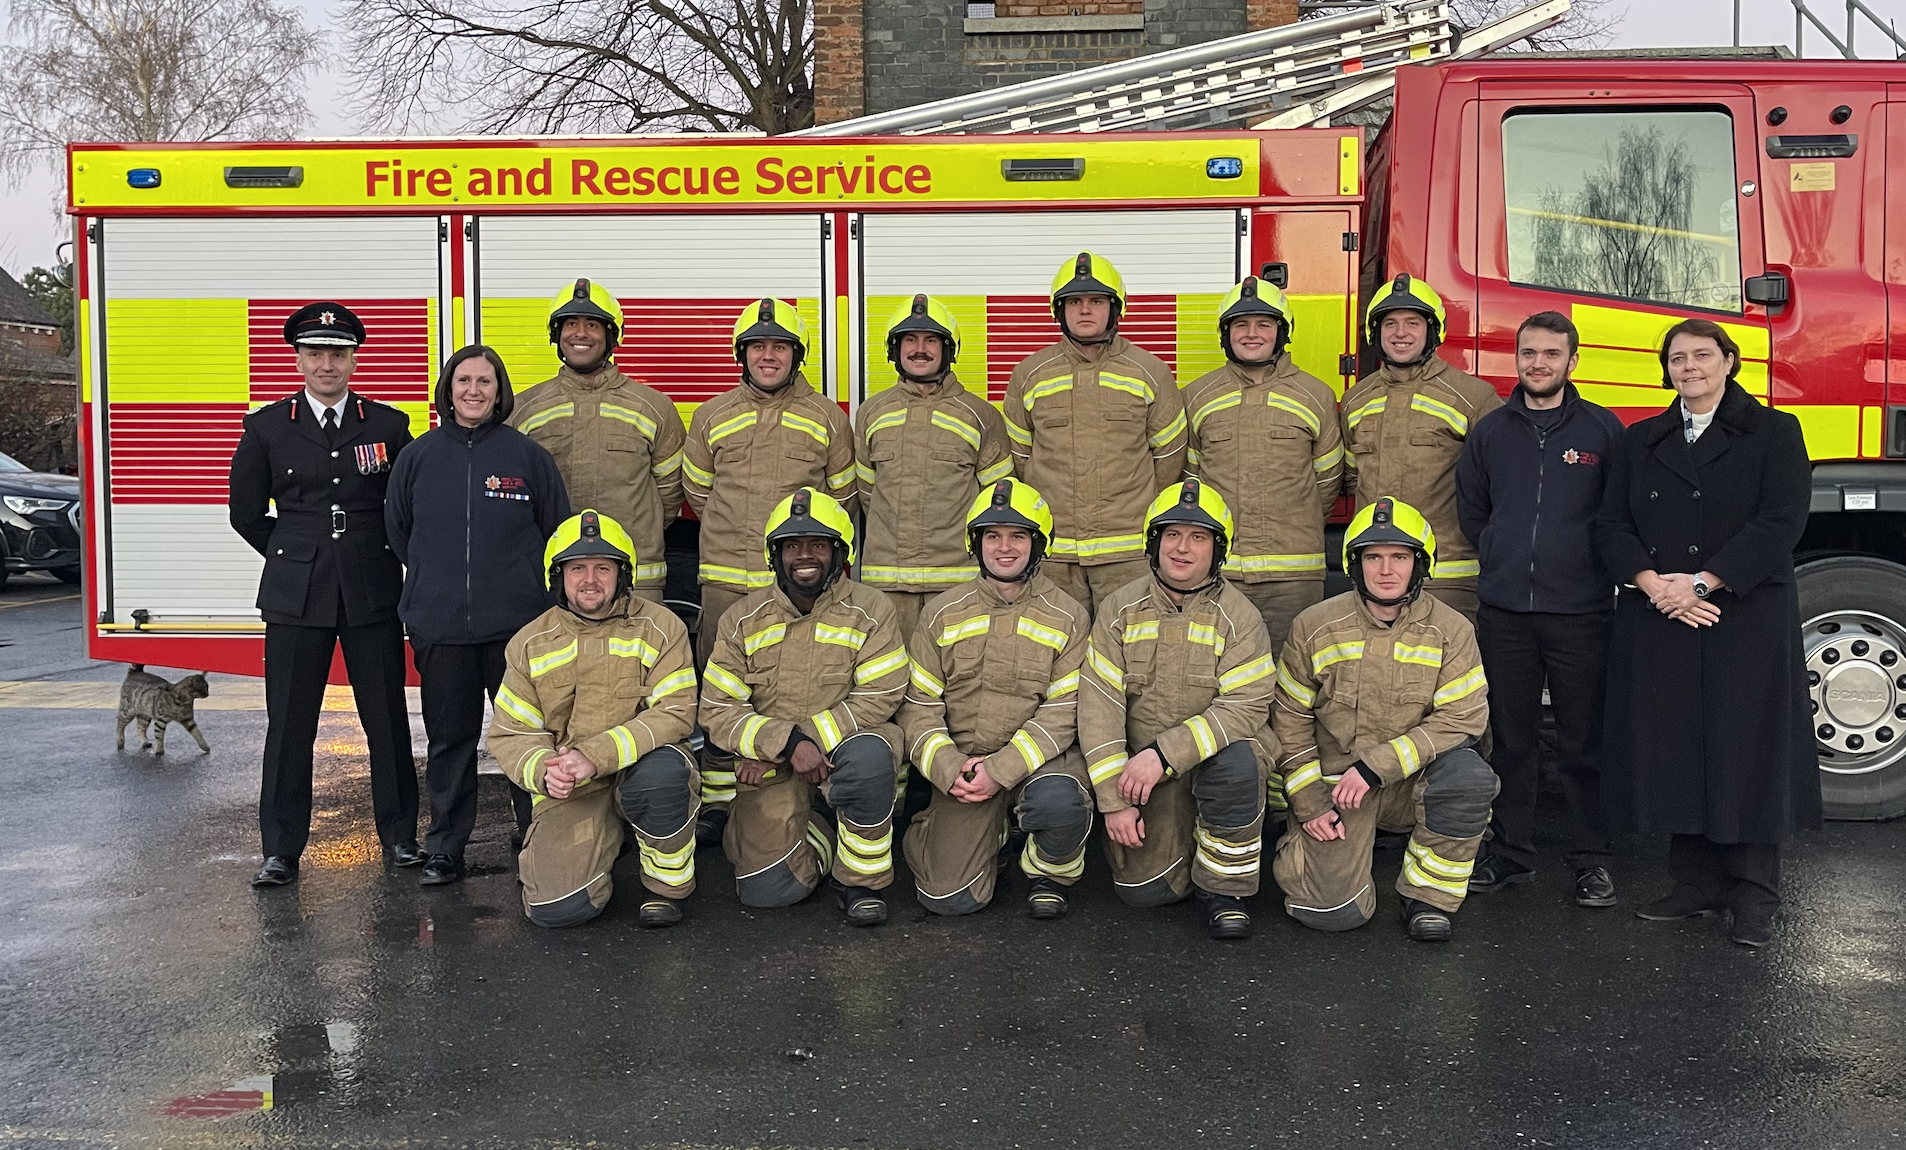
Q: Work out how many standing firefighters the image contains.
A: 6